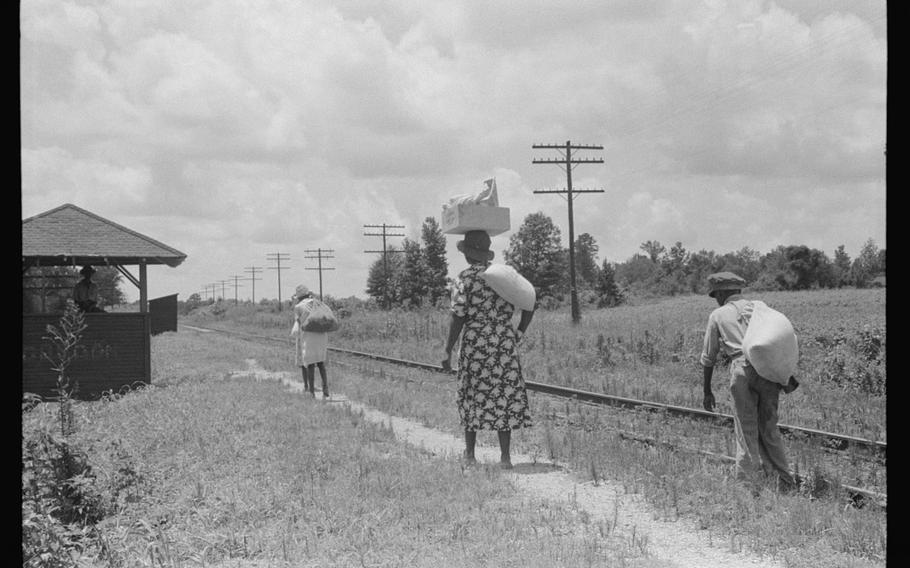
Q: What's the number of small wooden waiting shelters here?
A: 1